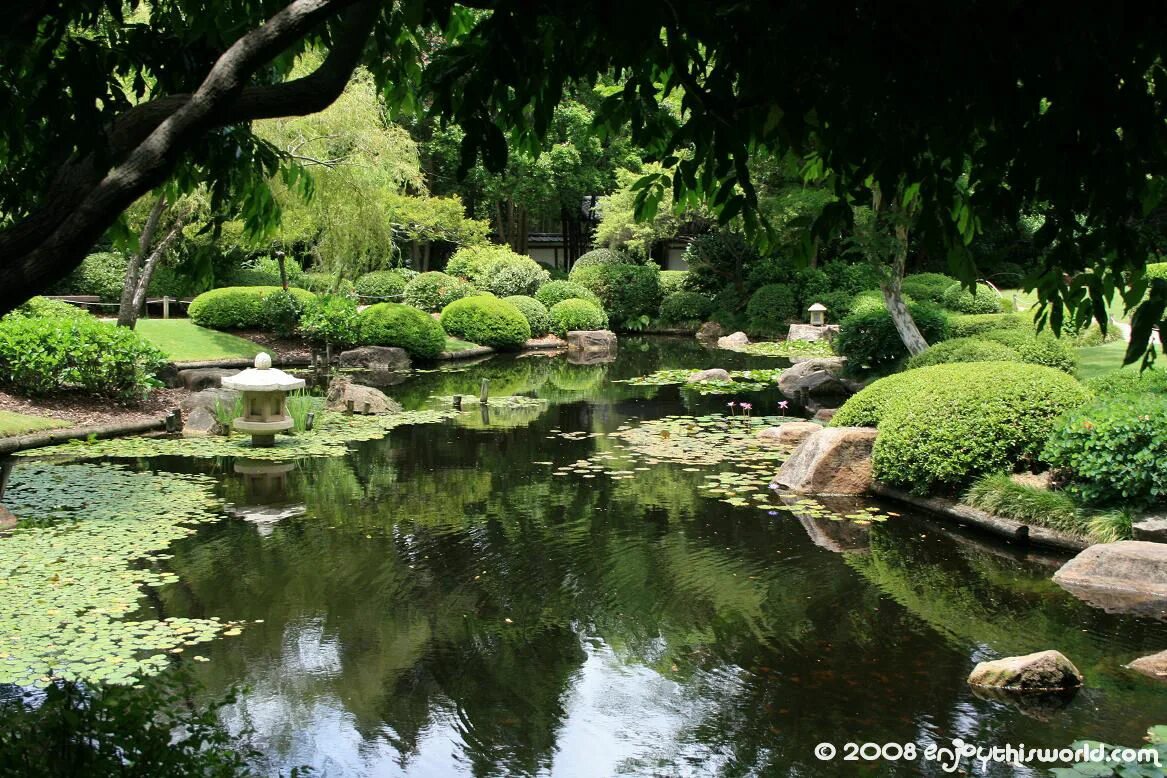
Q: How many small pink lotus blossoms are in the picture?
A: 4